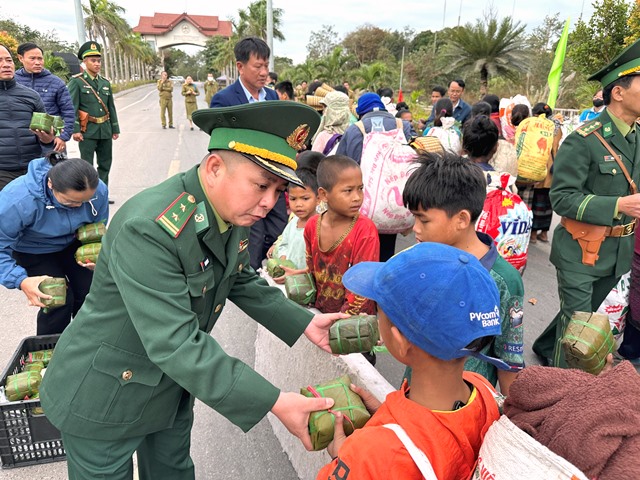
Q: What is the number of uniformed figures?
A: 6